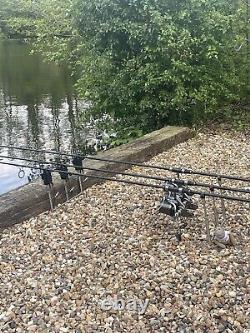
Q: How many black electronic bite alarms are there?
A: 3